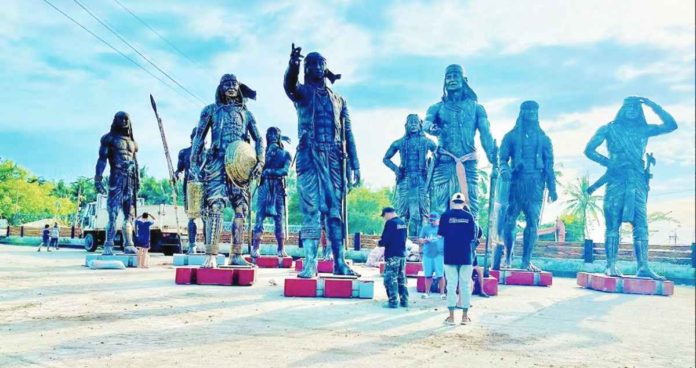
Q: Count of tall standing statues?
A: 9